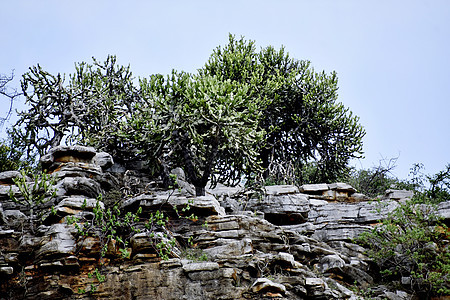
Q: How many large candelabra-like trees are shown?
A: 3